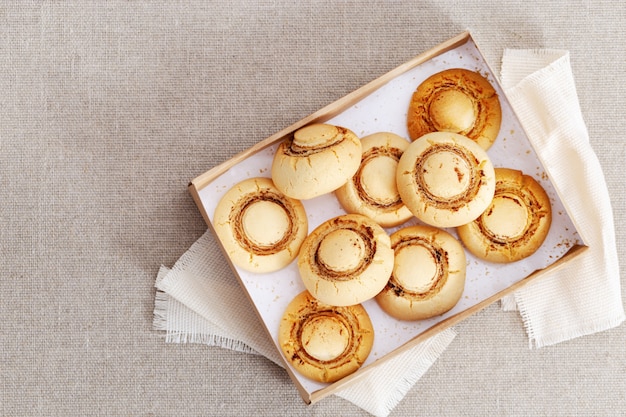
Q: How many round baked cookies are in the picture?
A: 9